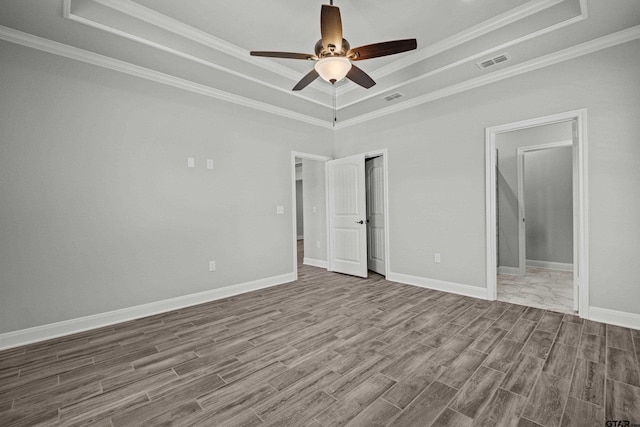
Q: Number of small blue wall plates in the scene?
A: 0